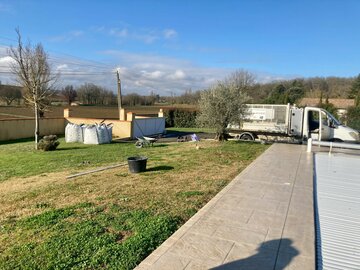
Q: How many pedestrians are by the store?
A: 0